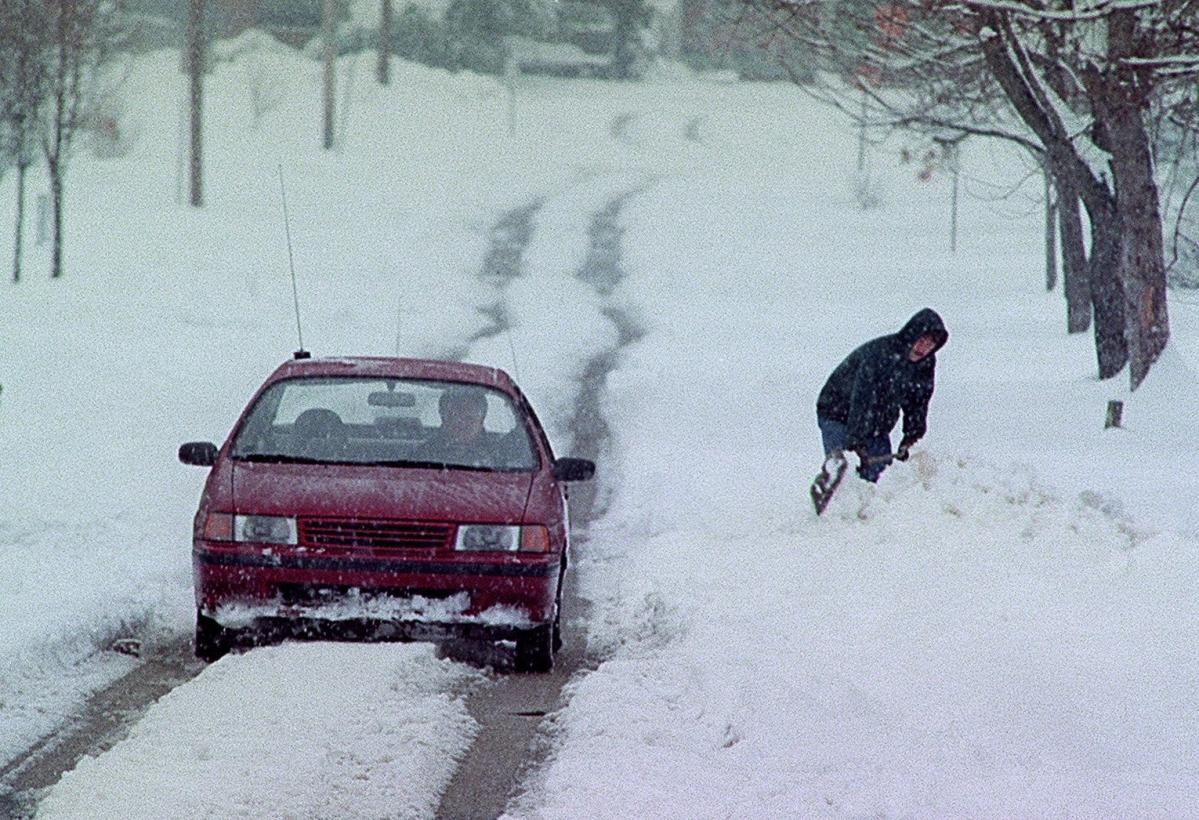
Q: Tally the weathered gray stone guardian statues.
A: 0